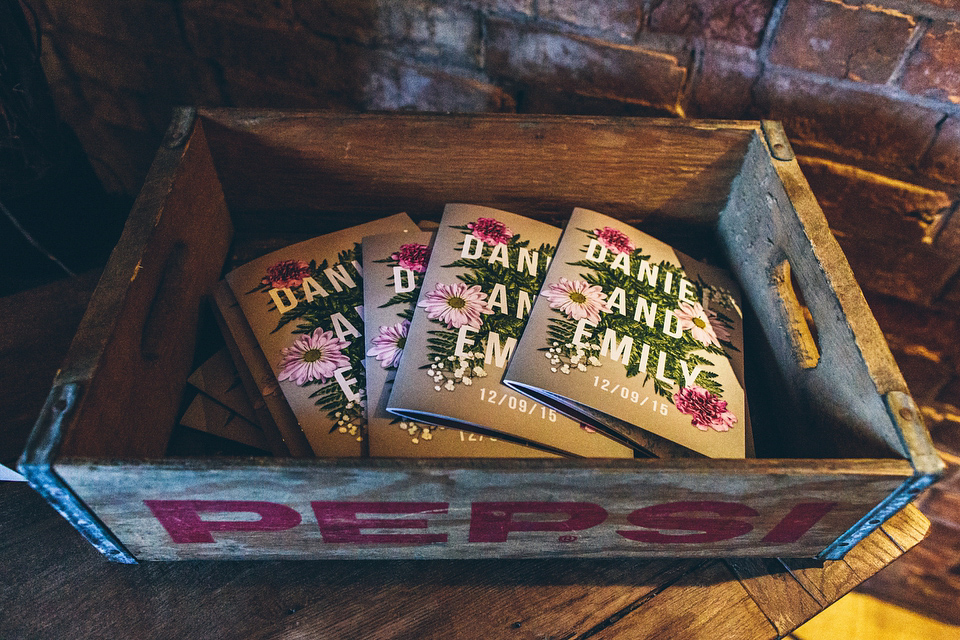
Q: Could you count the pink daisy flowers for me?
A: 5